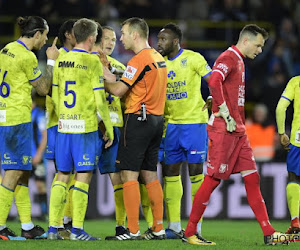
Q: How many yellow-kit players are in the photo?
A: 7